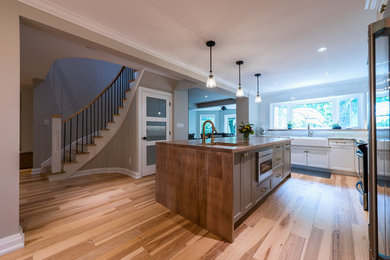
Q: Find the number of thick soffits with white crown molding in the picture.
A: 1